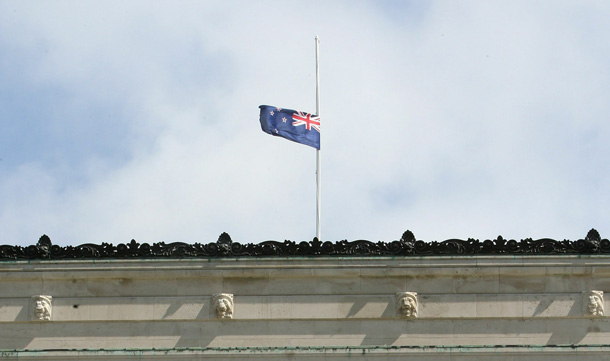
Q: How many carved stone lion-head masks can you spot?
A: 4